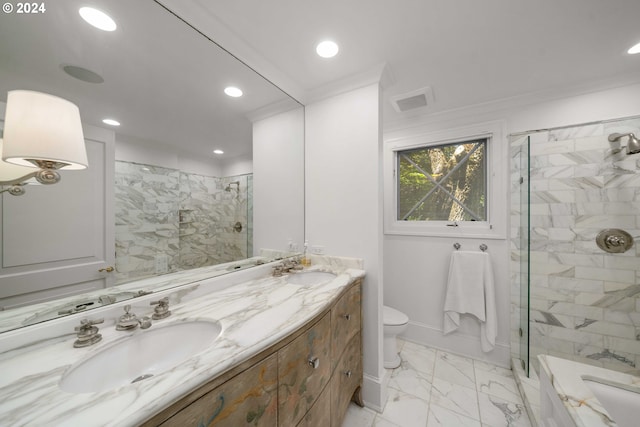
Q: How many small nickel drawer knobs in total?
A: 3